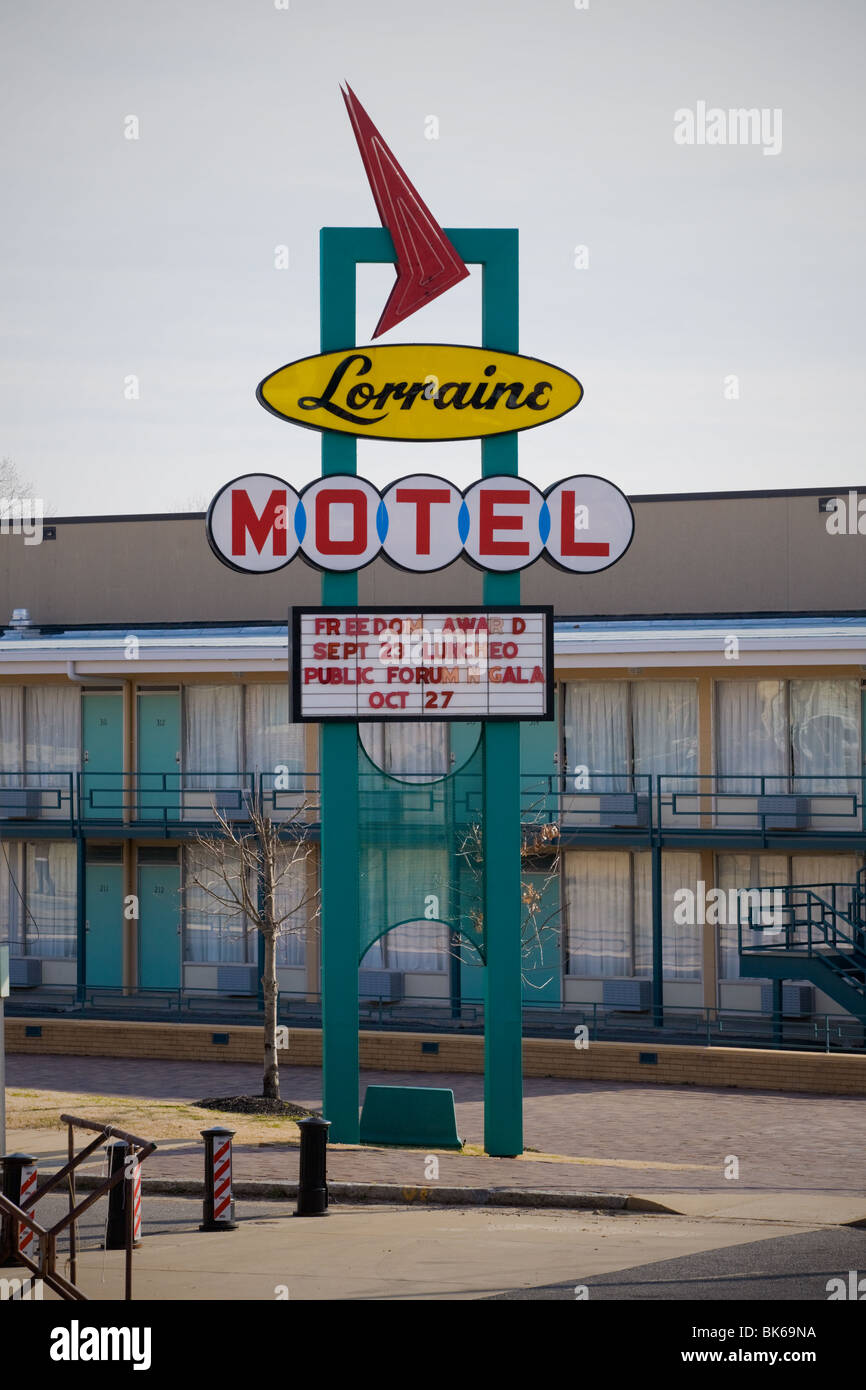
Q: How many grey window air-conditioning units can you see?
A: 9